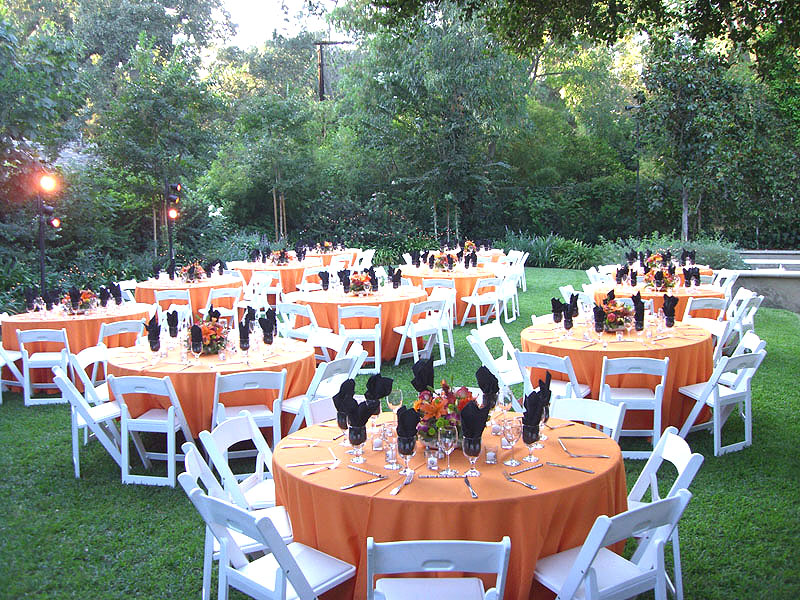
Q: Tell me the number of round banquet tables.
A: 12